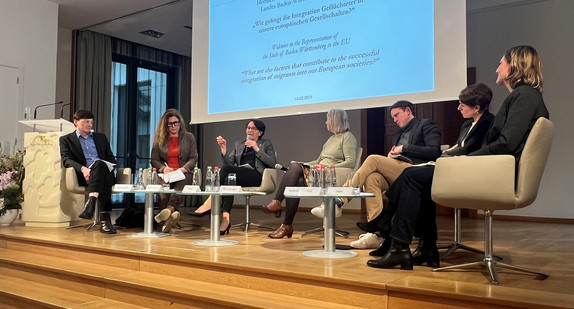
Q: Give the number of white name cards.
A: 7